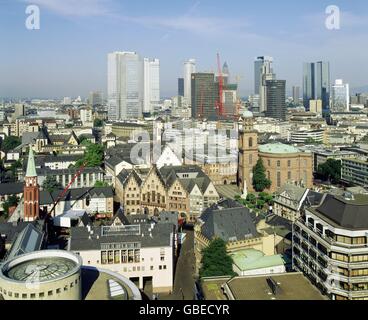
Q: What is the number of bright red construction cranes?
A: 2